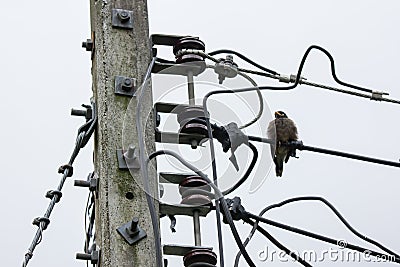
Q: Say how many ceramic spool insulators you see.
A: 4